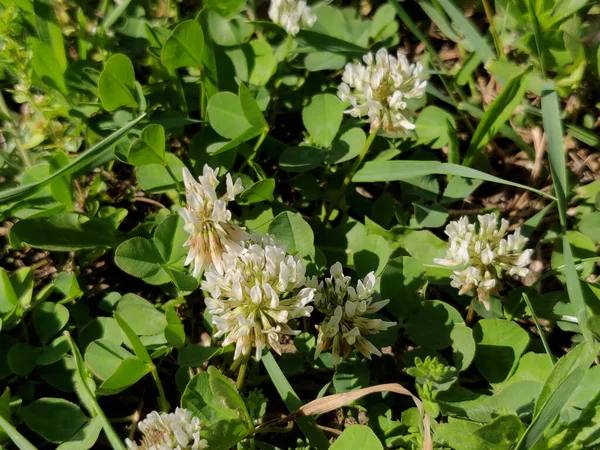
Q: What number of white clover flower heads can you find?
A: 7